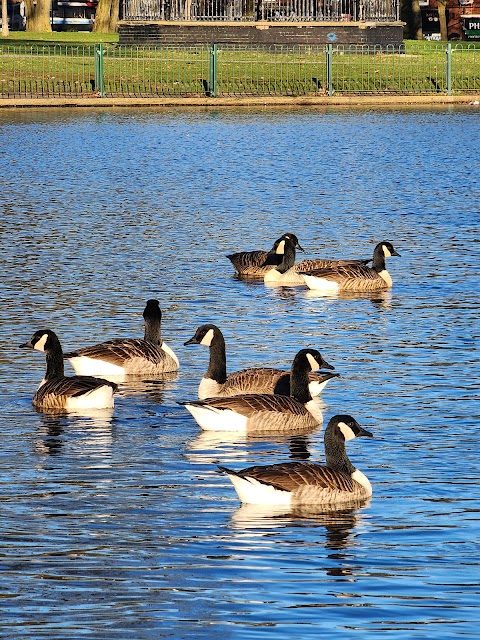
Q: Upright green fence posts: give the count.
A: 4